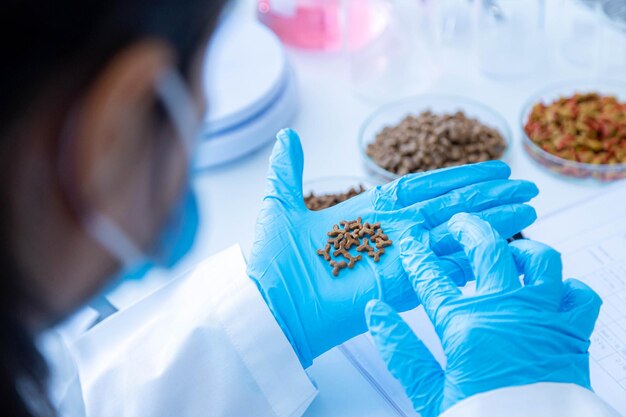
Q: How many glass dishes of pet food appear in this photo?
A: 3